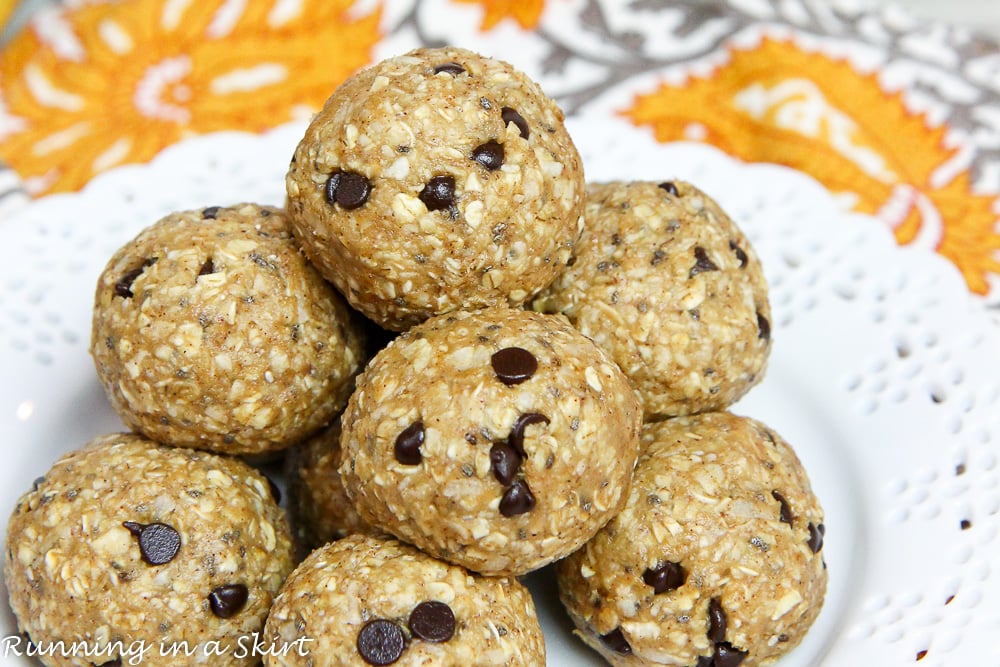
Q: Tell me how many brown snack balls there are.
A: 8